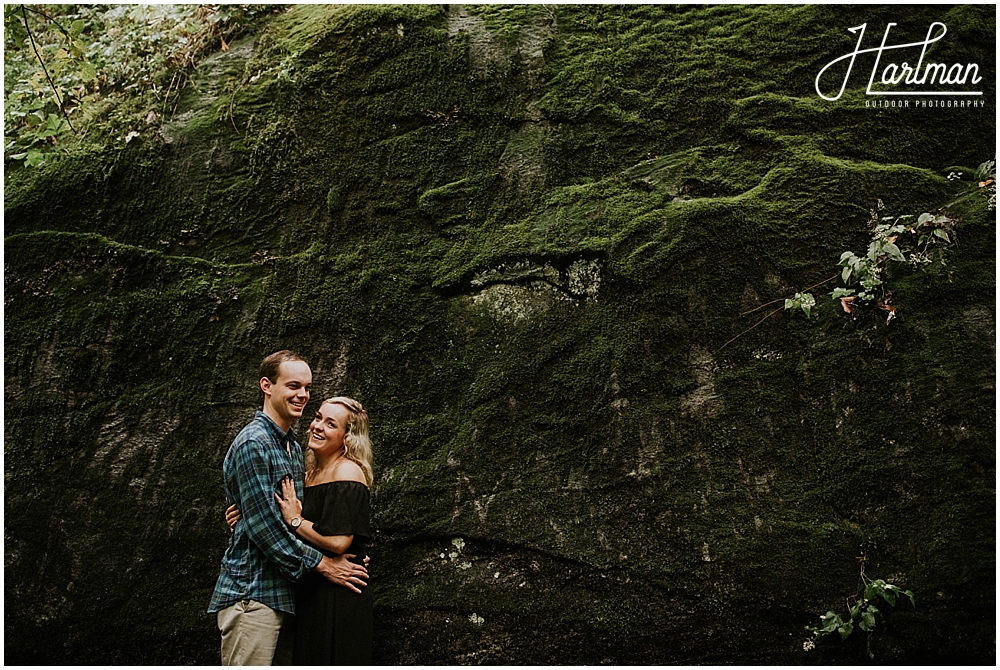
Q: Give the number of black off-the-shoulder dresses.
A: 1